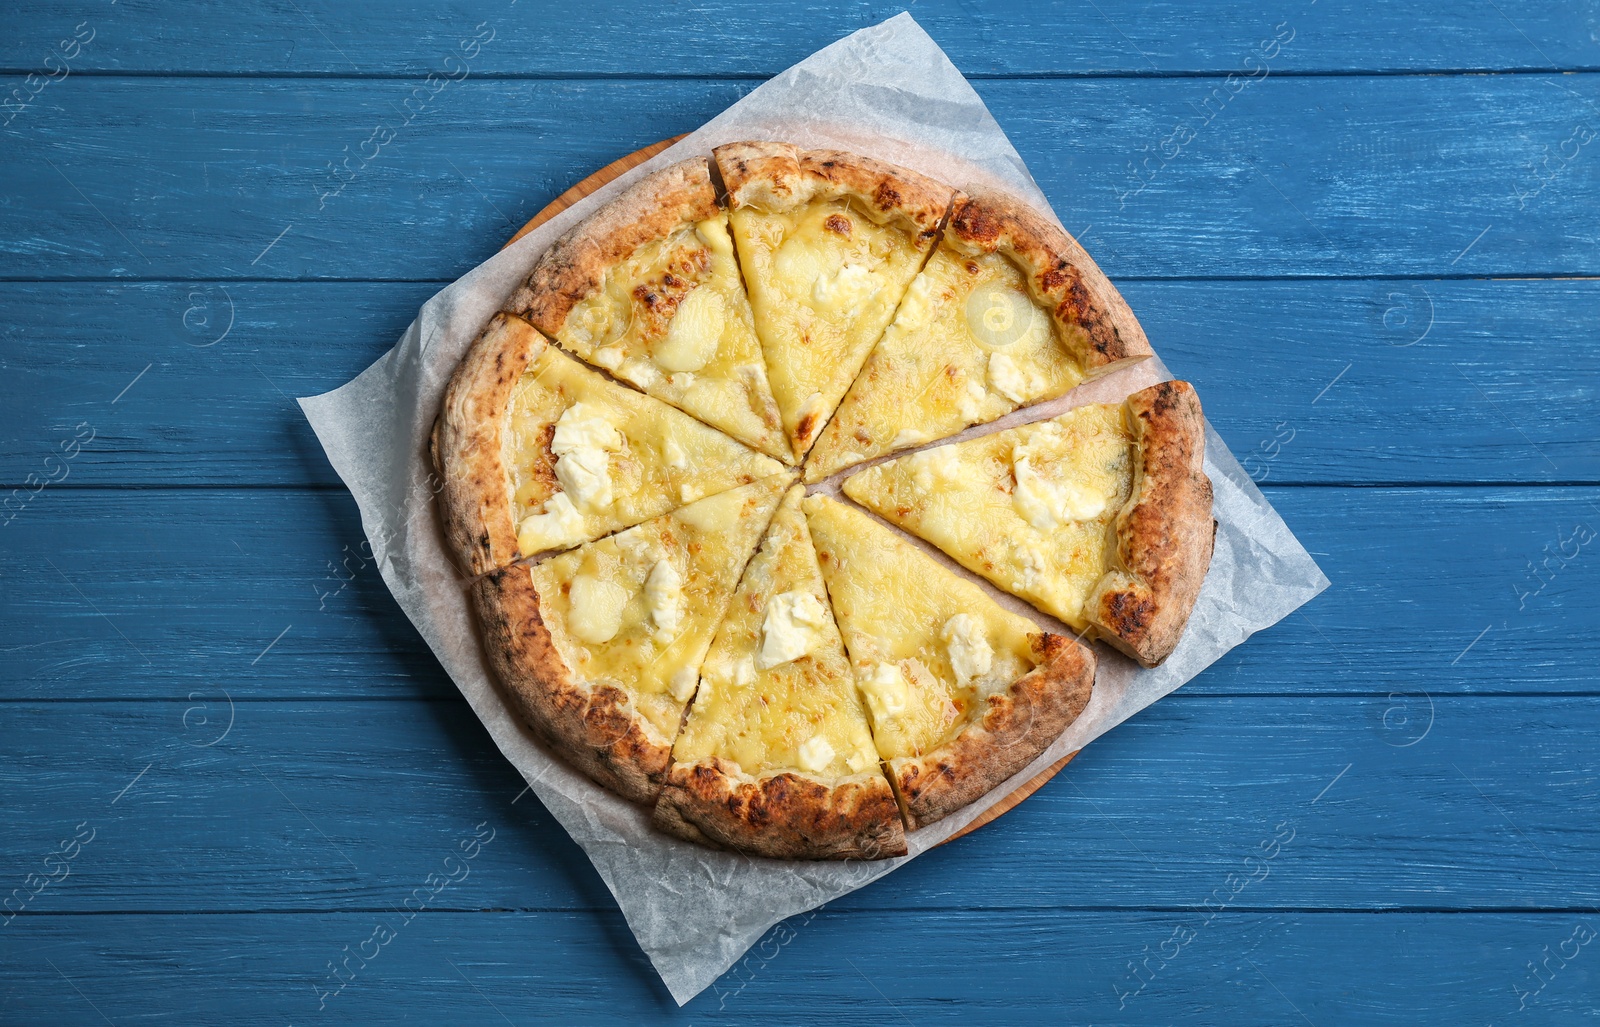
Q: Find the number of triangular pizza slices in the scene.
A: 8